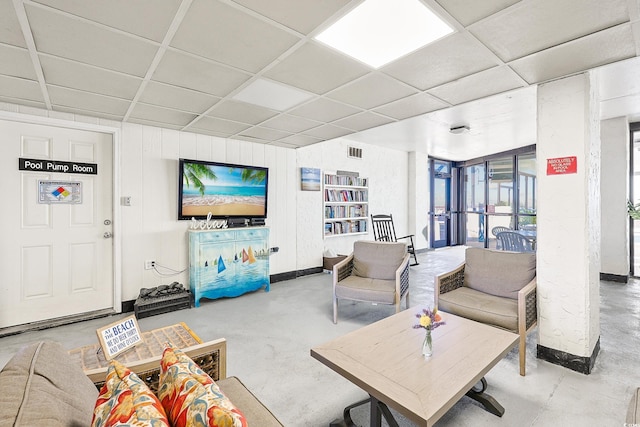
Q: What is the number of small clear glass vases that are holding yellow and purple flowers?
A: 1